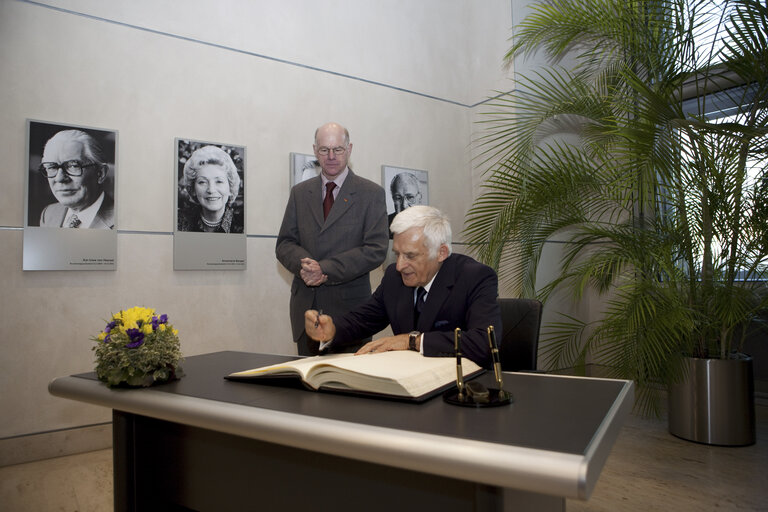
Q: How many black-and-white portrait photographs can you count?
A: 4